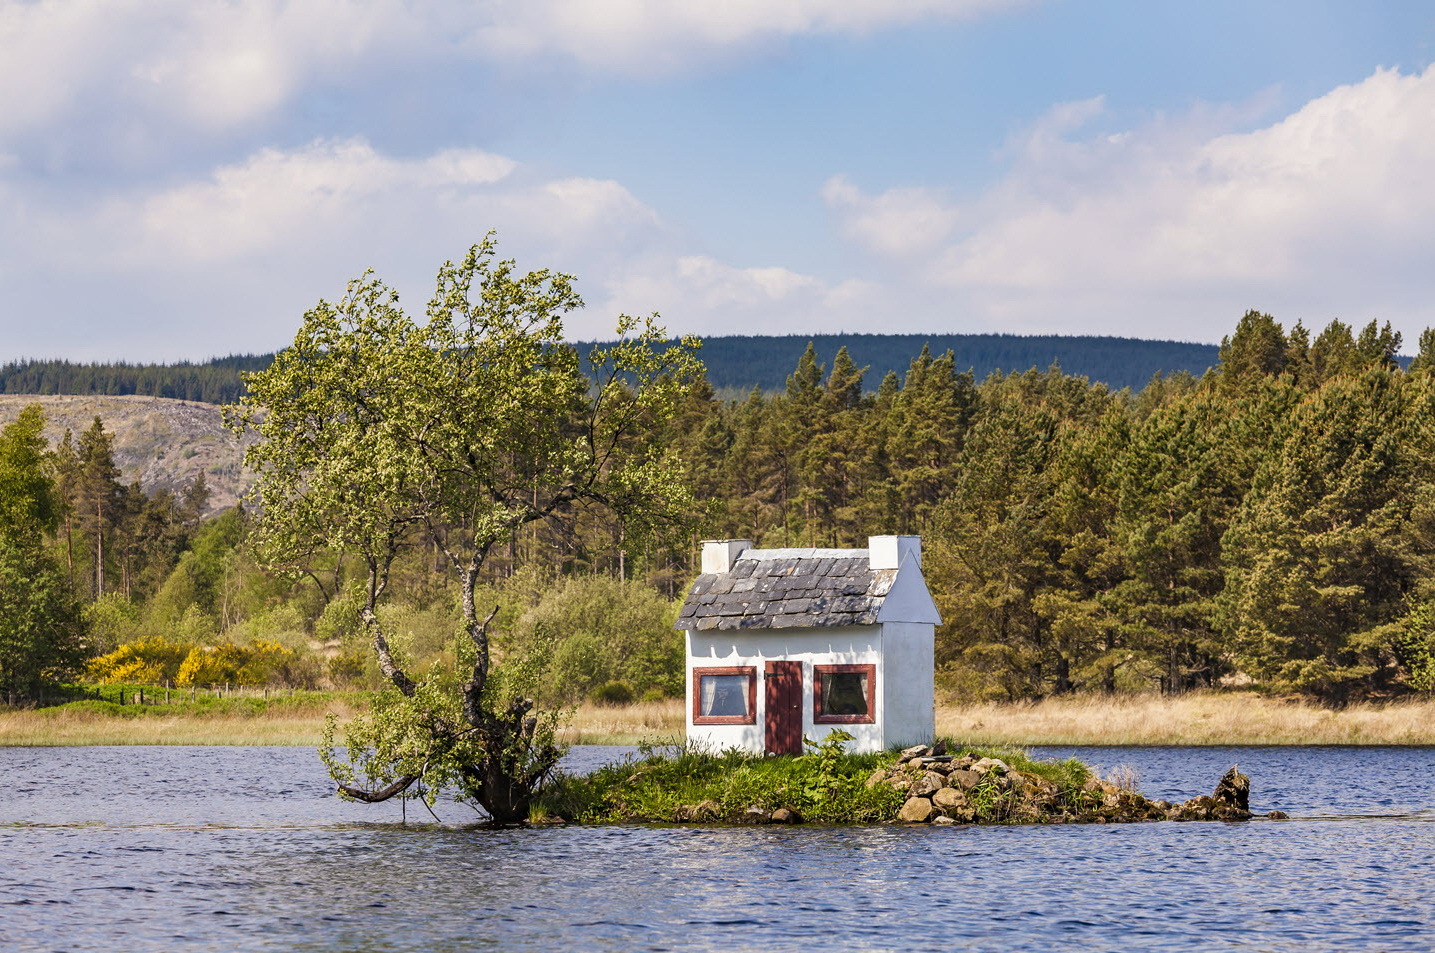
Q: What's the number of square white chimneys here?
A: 2